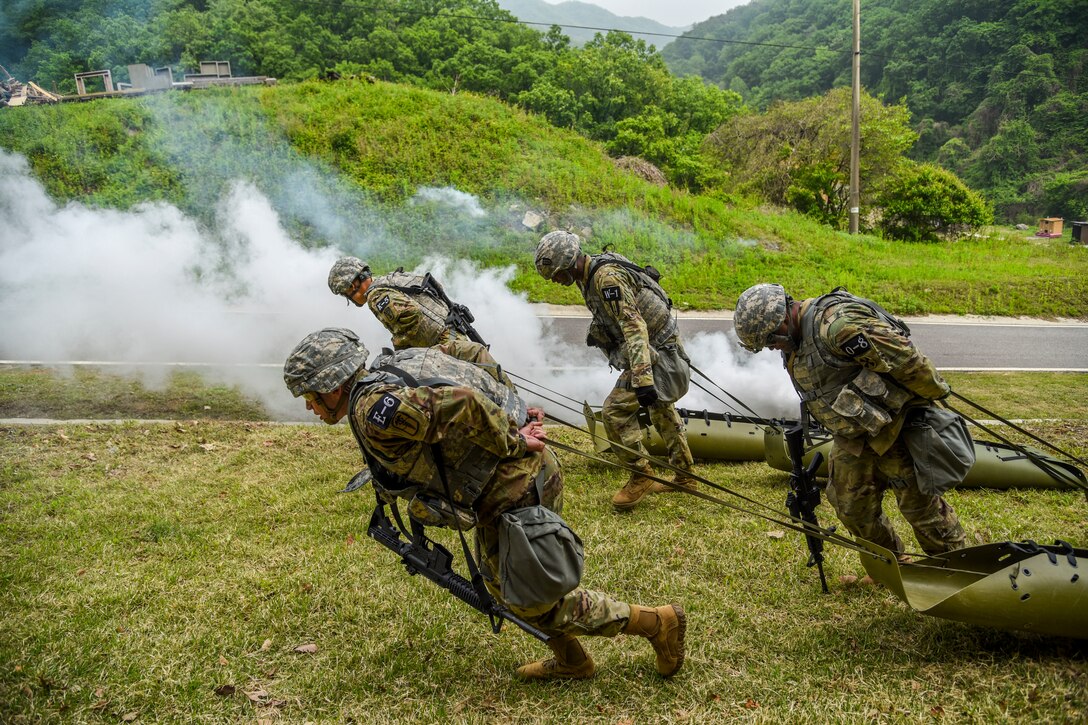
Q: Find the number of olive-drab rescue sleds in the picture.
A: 3